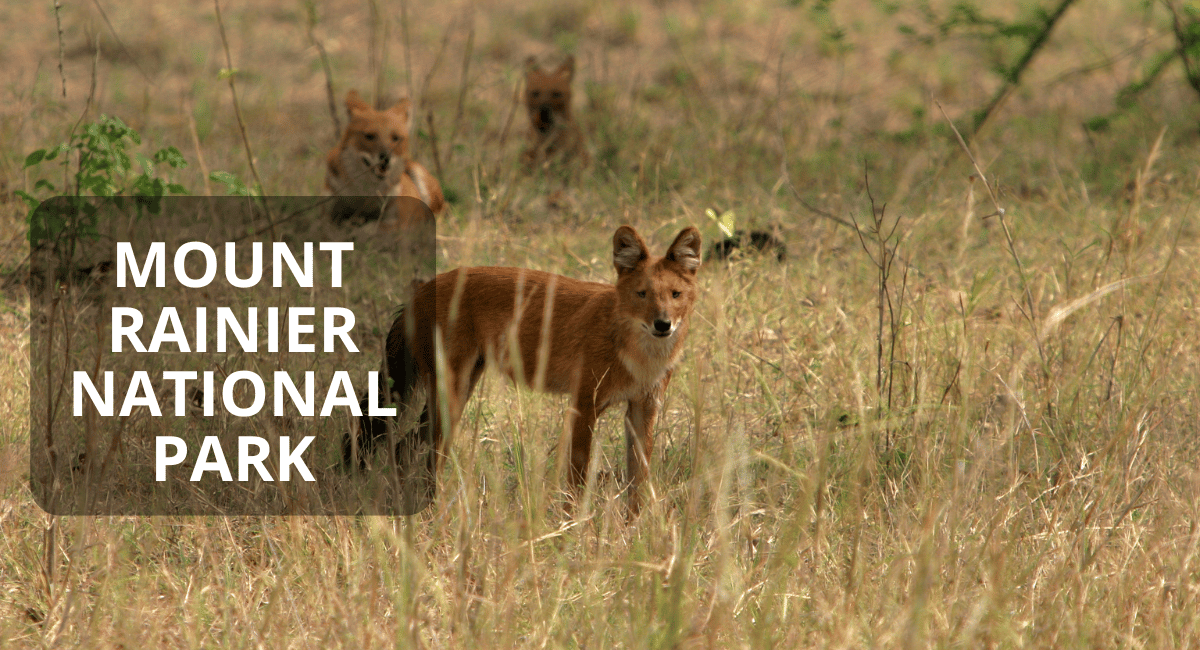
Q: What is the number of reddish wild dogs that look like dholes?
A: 3